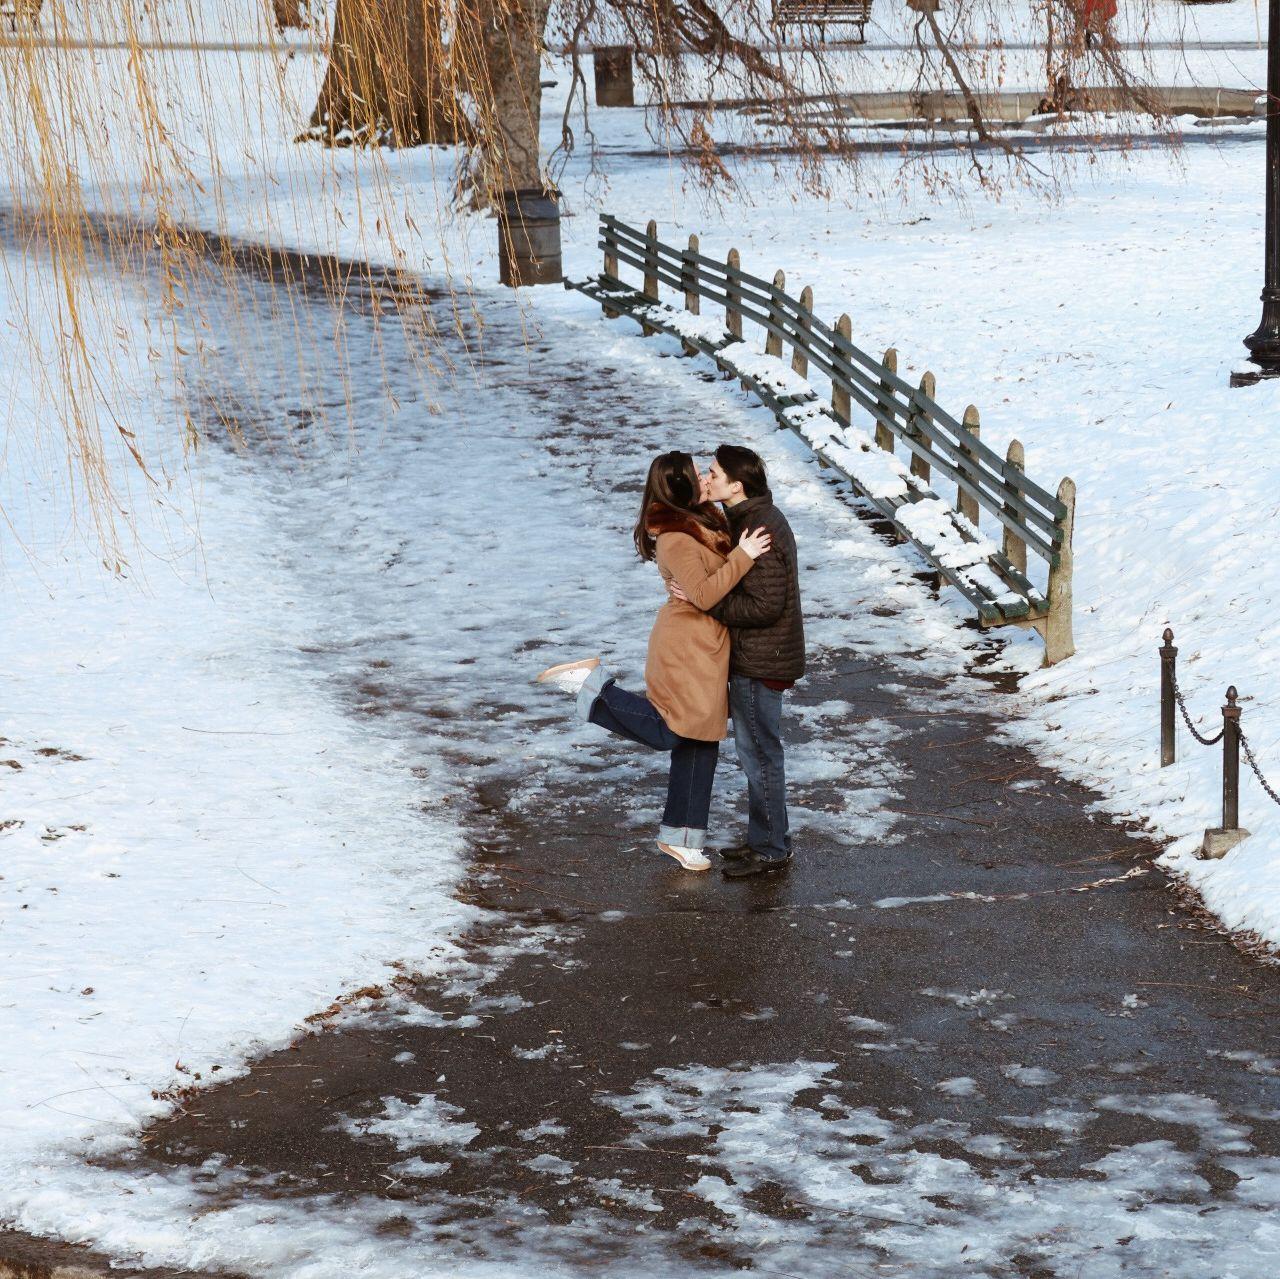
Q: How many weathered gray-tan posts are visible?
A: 12